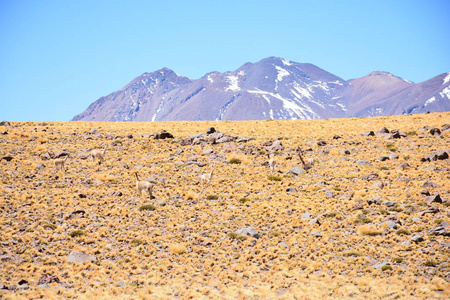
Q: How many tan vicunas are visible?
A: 6